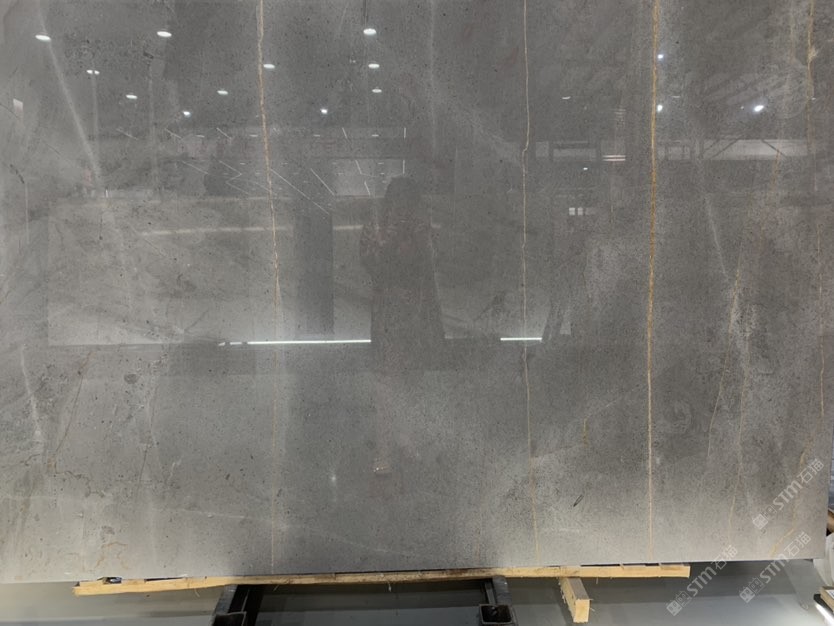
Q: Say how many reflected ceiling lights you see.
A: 14